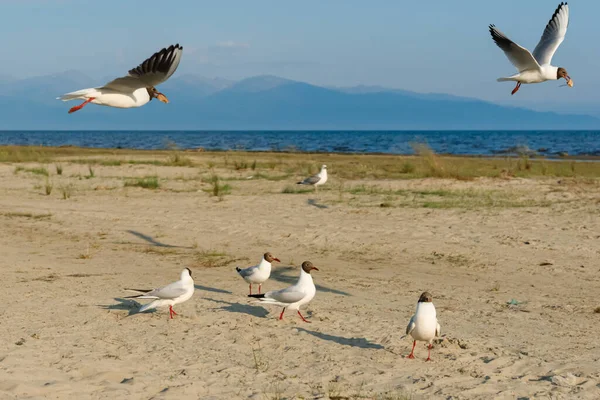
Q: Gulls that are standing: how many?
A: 5